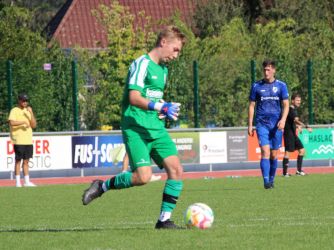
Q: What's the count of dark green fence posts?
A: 5